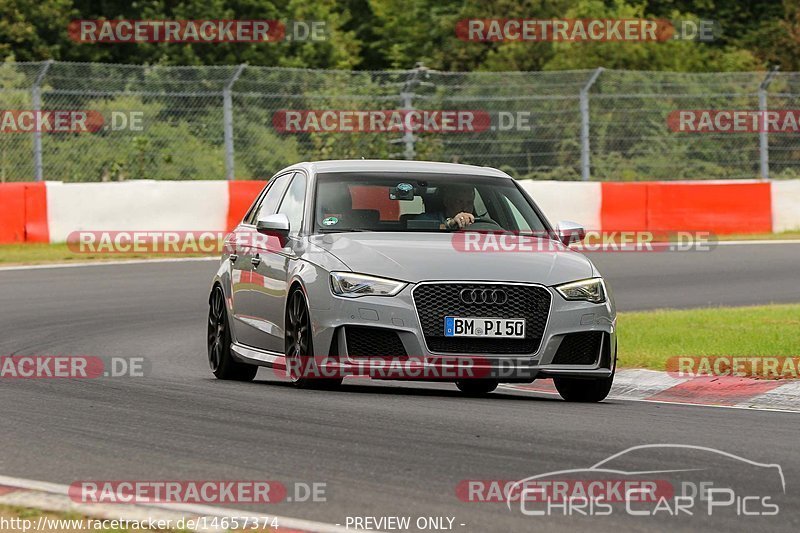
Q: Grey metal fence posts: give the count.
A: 5